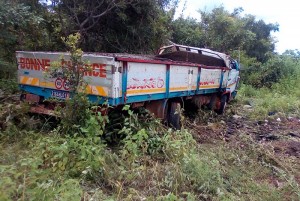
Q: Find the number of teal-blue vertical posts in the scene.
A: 4